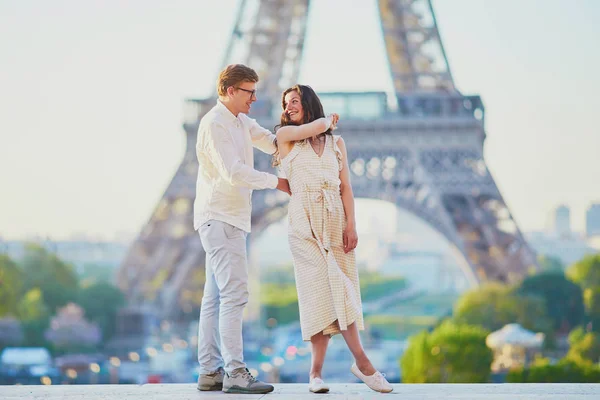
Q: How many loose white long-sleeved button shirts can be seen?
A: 1